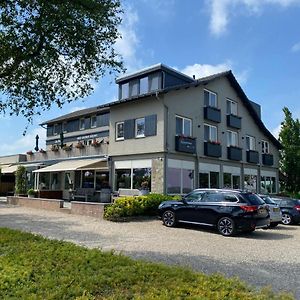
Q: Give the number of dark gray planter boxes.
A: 7